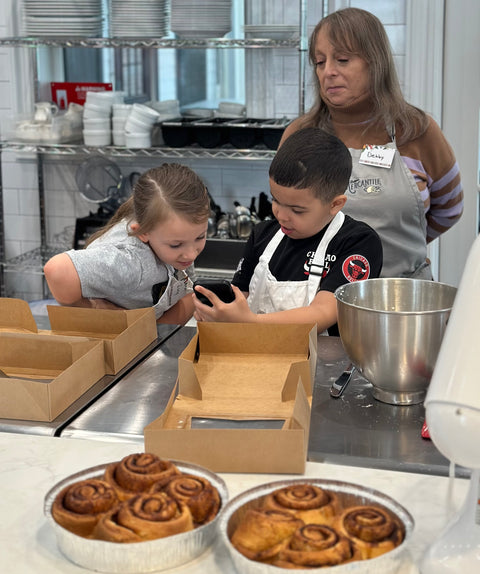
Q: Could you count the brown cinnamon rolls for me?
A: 8